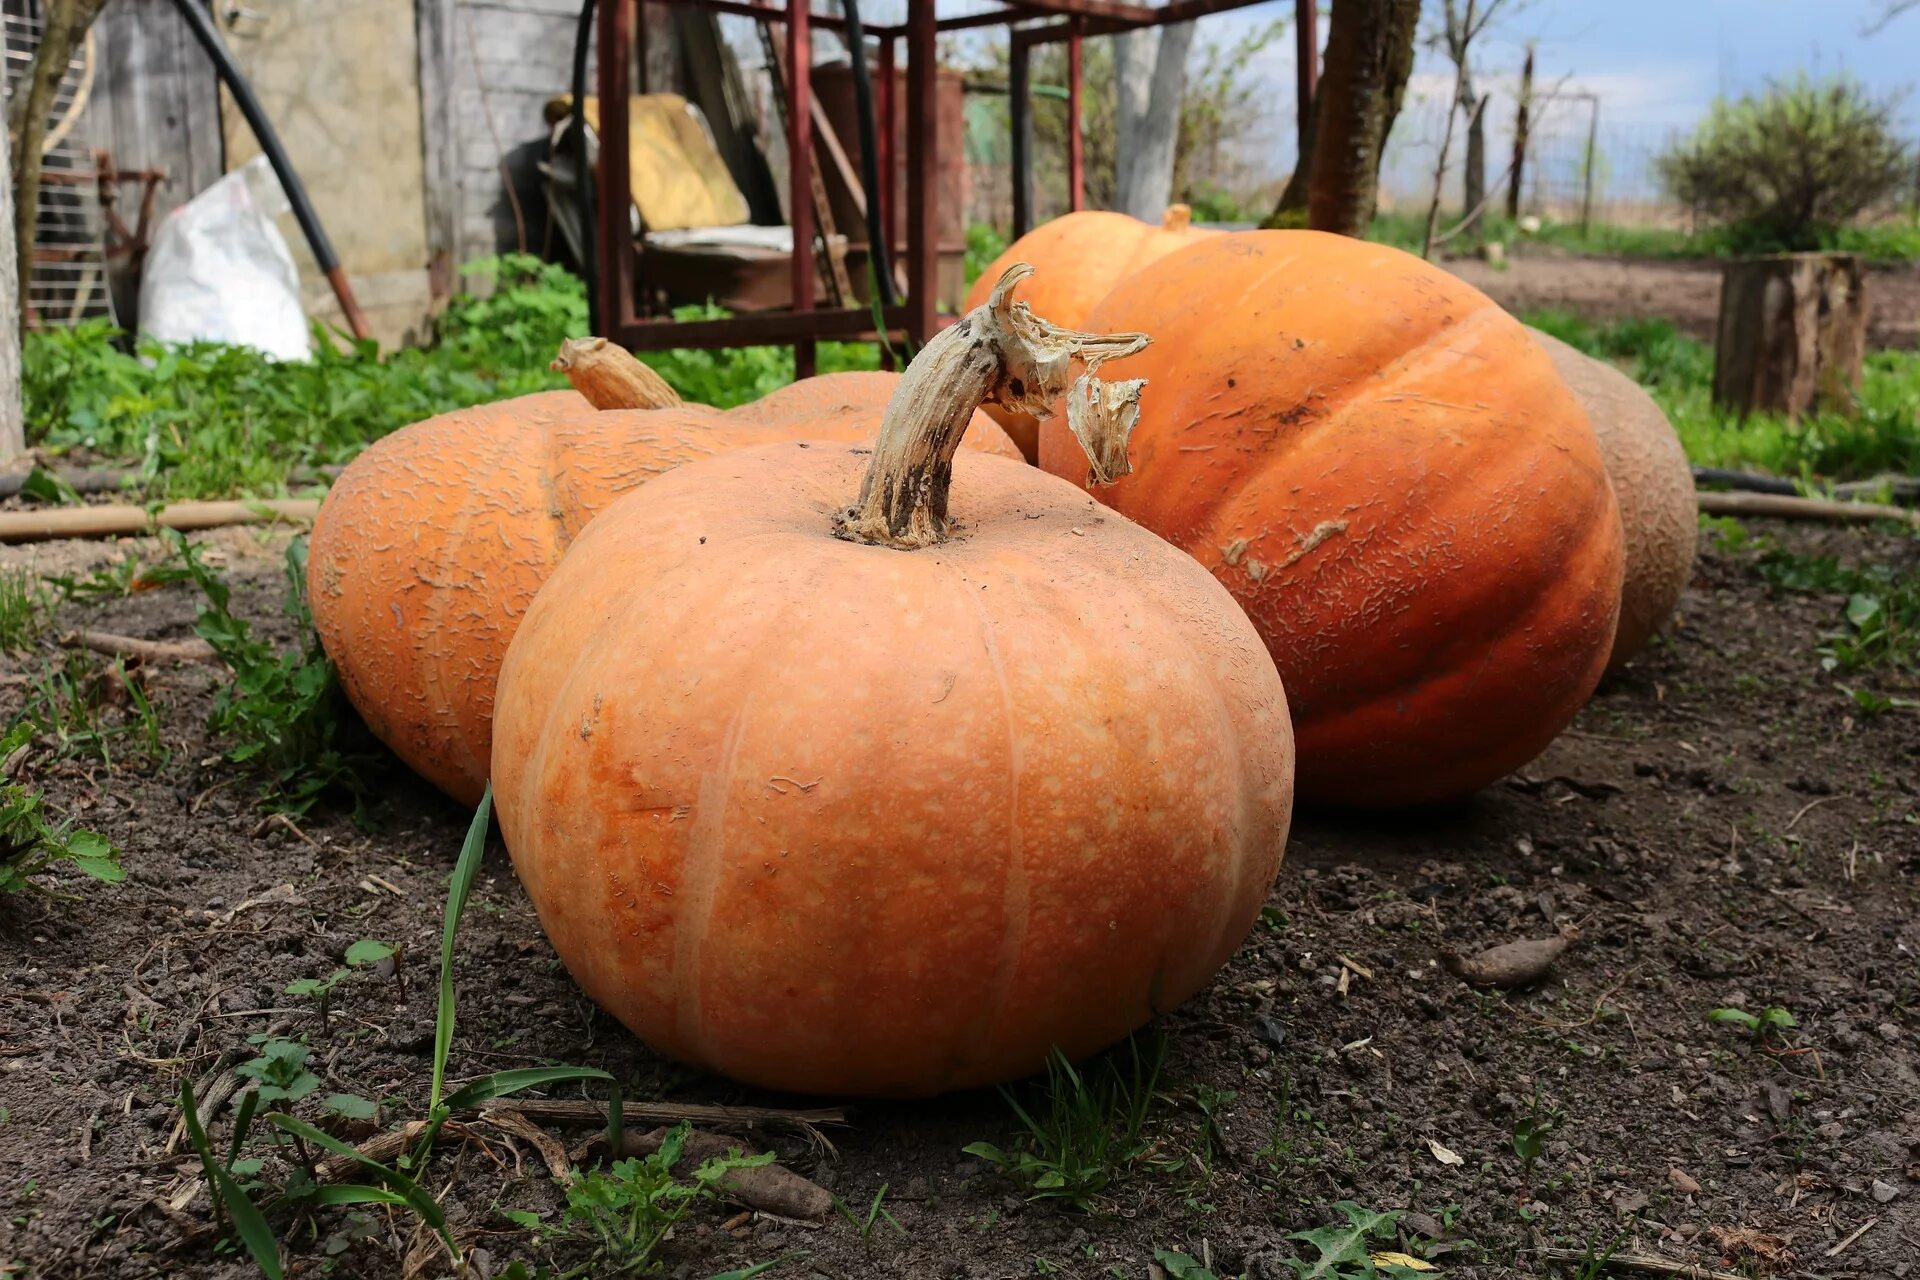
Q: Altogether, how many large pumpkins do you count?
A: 5